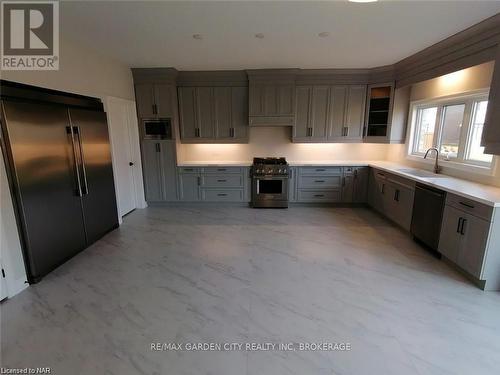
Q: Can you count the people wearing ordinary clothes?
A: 0